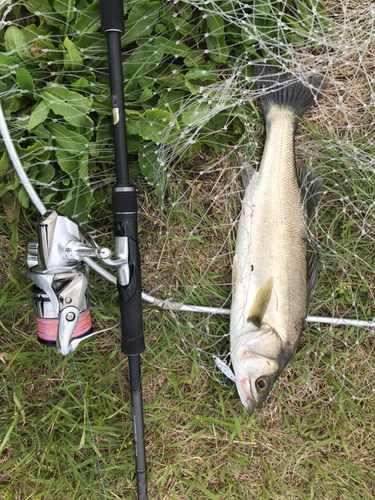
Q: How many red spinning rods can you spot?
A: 0